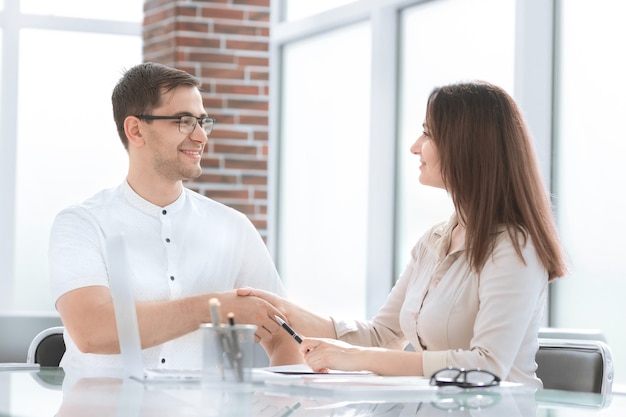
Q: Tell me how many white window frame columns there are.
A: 4